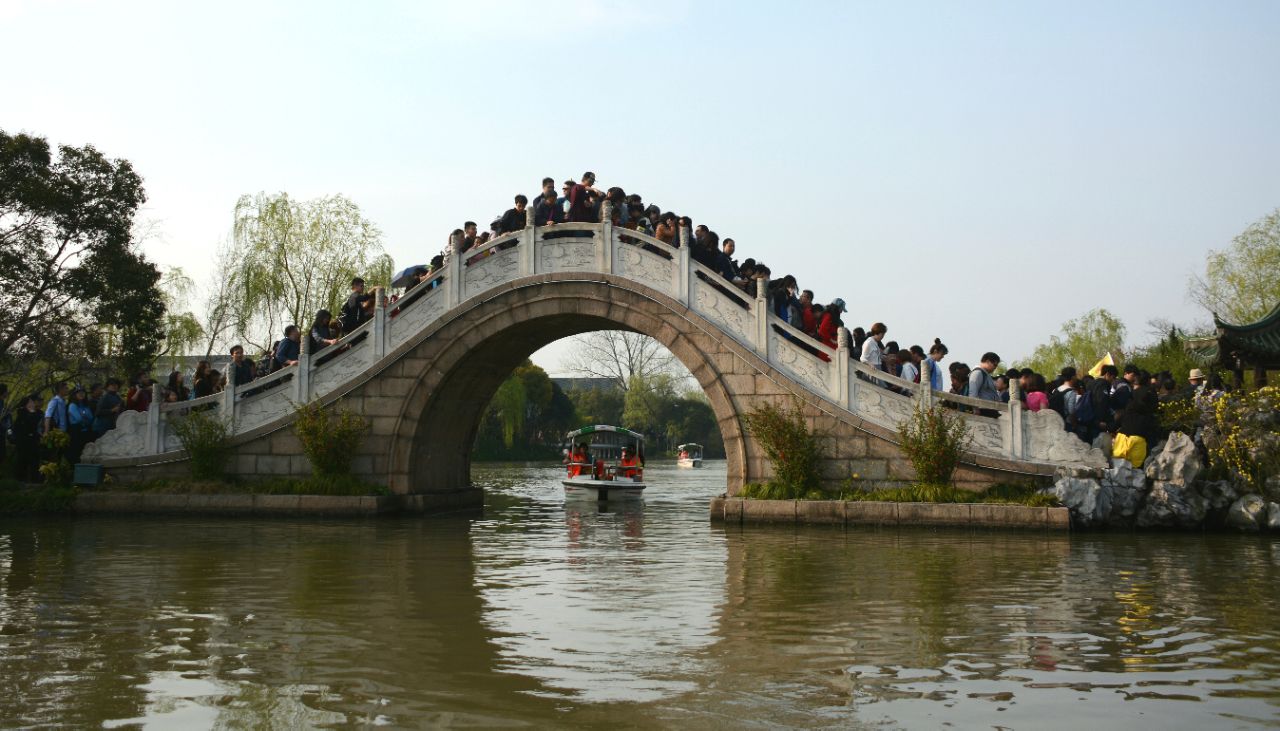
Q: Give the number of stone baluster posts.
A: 12